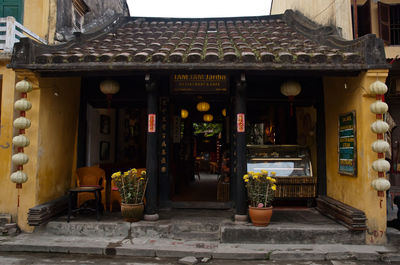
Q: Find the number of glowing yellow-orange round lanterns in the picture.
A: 4